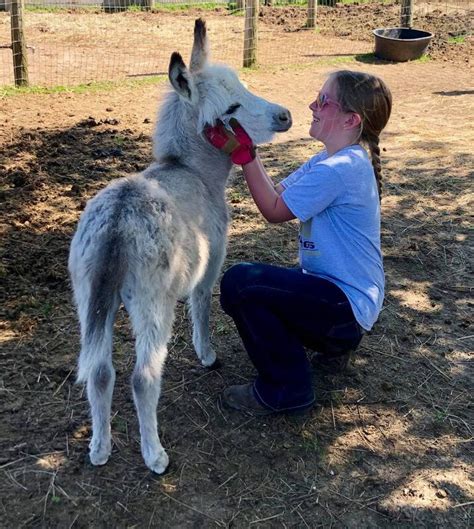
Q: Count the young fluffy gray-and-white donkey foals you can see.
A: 1